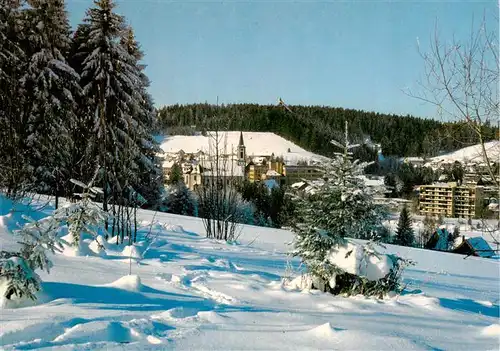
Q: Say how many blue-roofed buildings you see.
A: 2